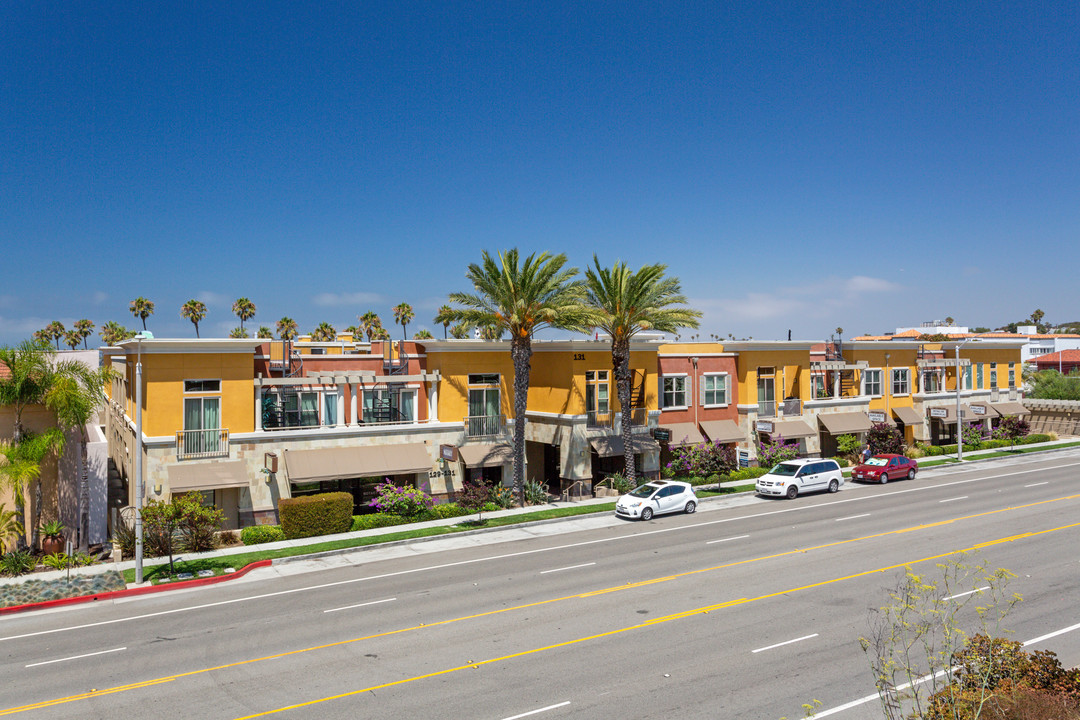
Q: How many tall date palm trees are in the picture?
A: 2